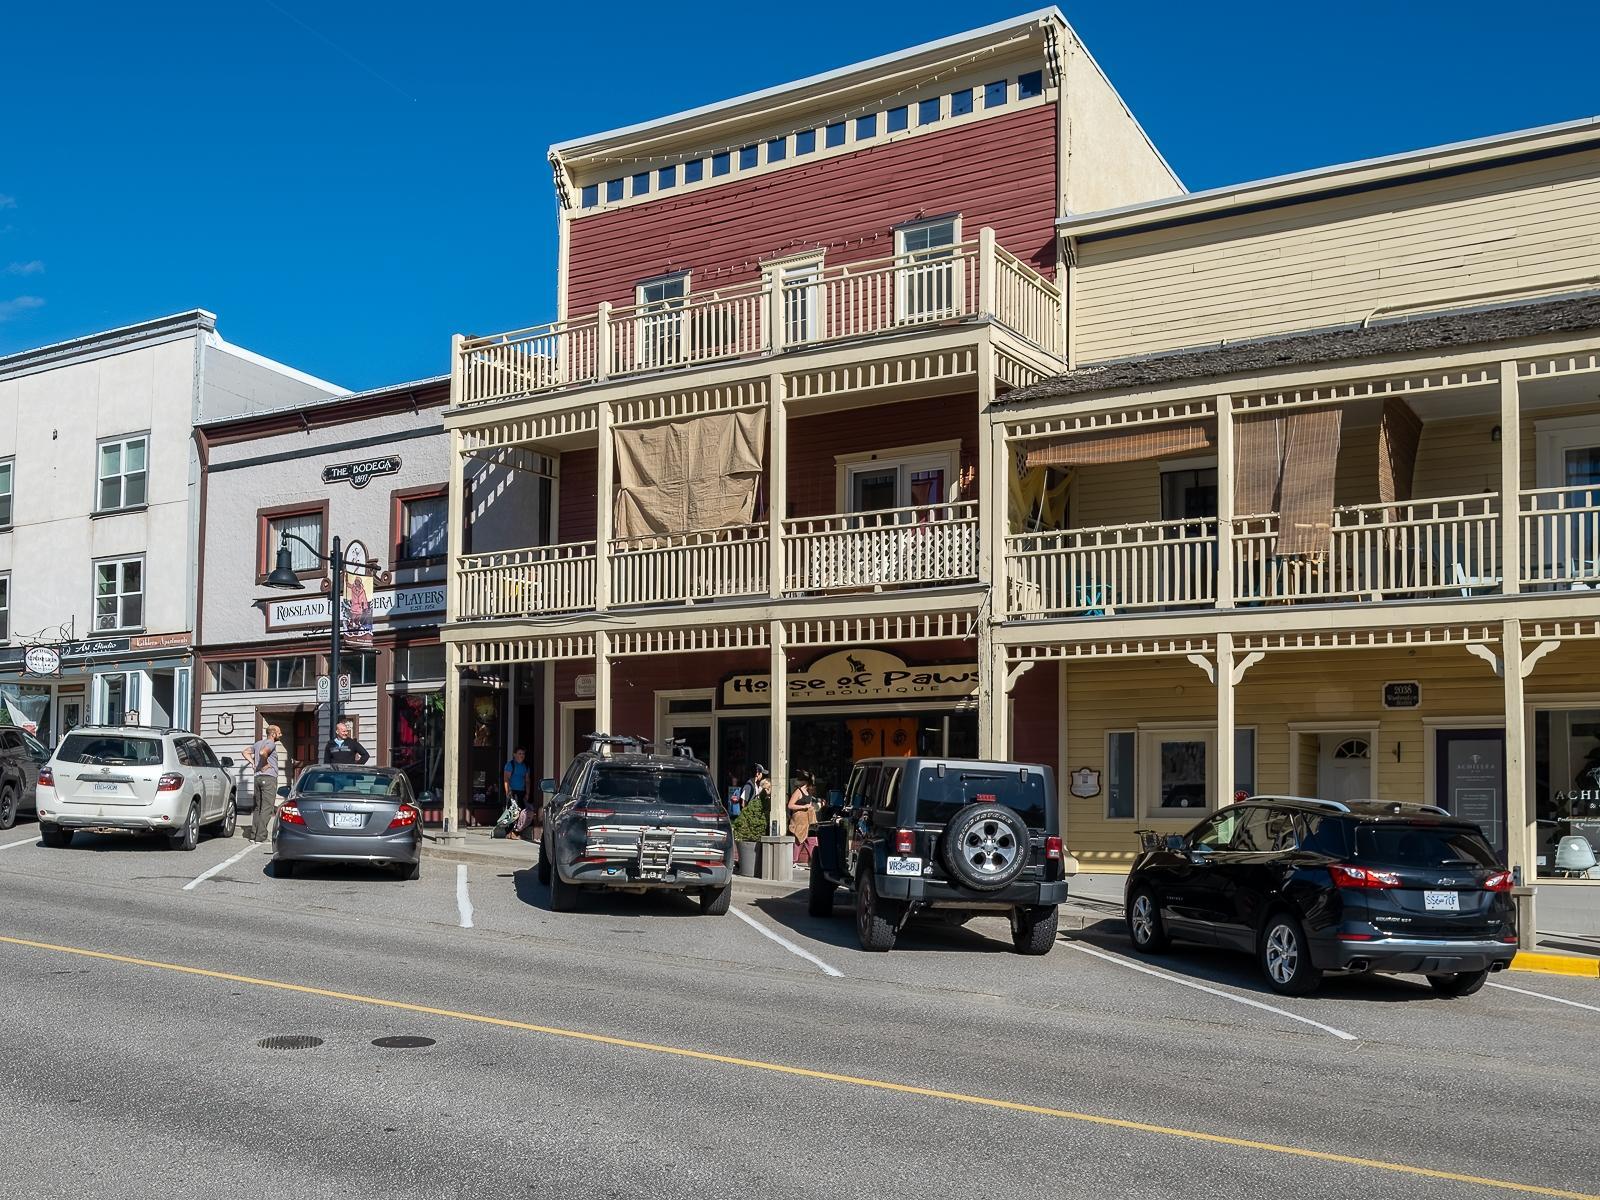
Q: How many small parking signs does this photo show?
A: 2